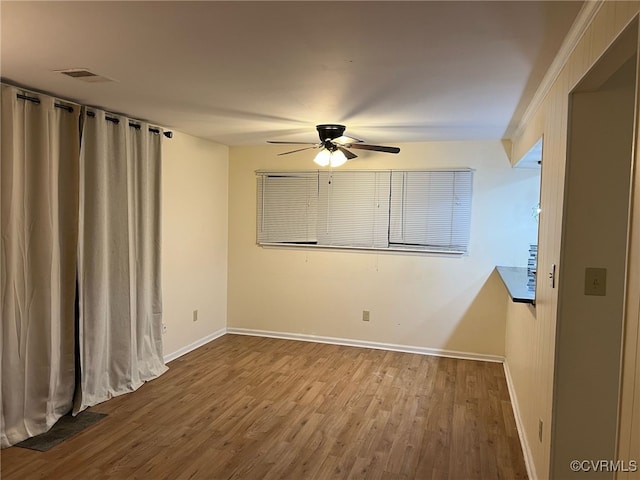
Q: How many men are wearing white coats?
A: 0